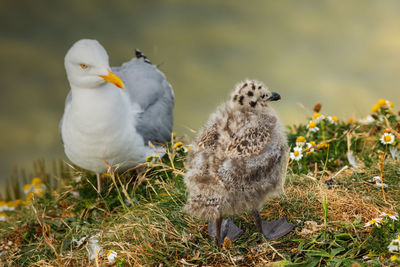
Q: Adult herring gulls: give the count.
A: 1